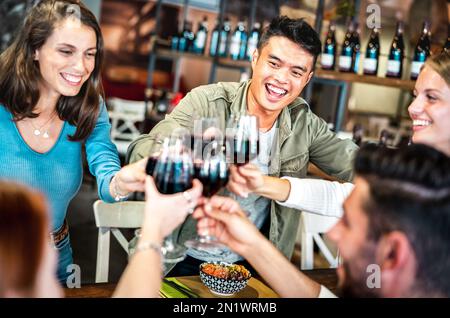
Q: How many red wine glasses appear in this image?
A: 5